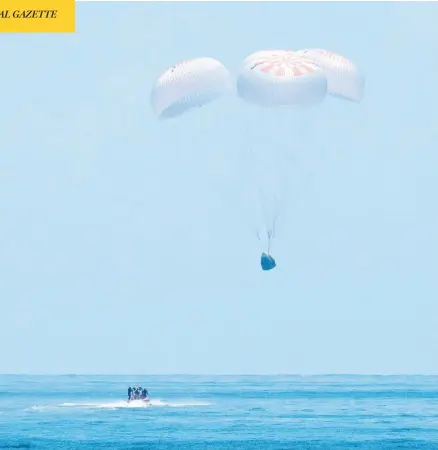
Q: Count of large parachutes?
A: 3